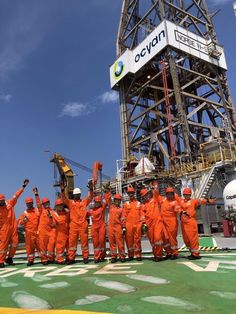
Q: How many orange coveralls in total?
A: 11